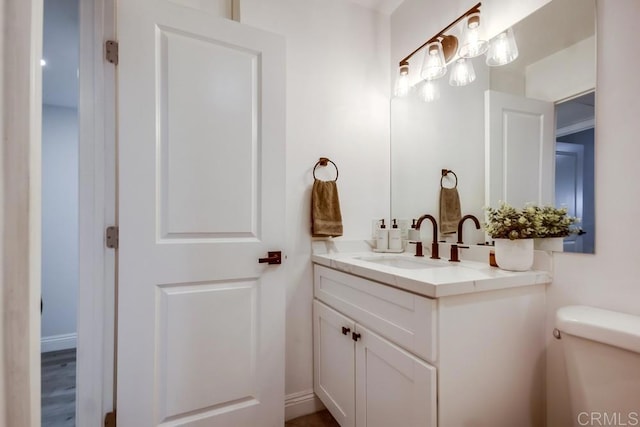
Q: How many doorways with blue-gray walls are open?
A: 1